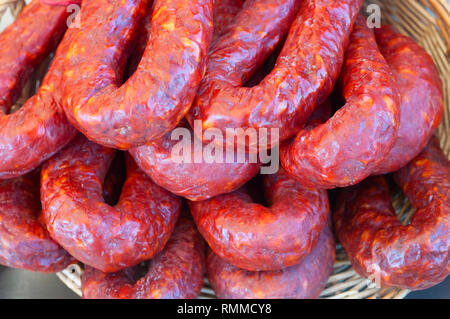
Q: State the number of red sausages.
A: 12